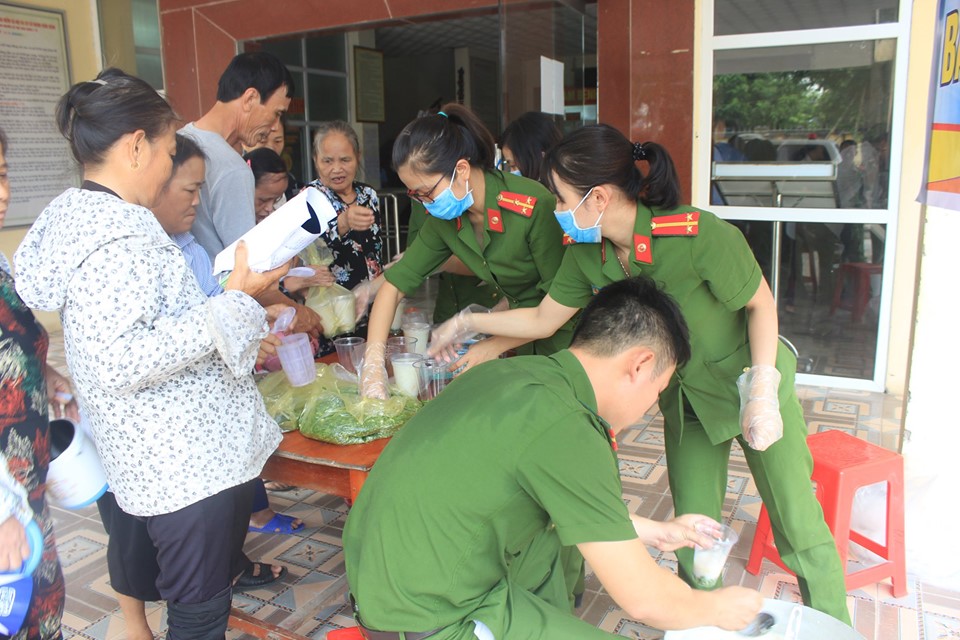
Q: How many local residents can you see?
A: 7